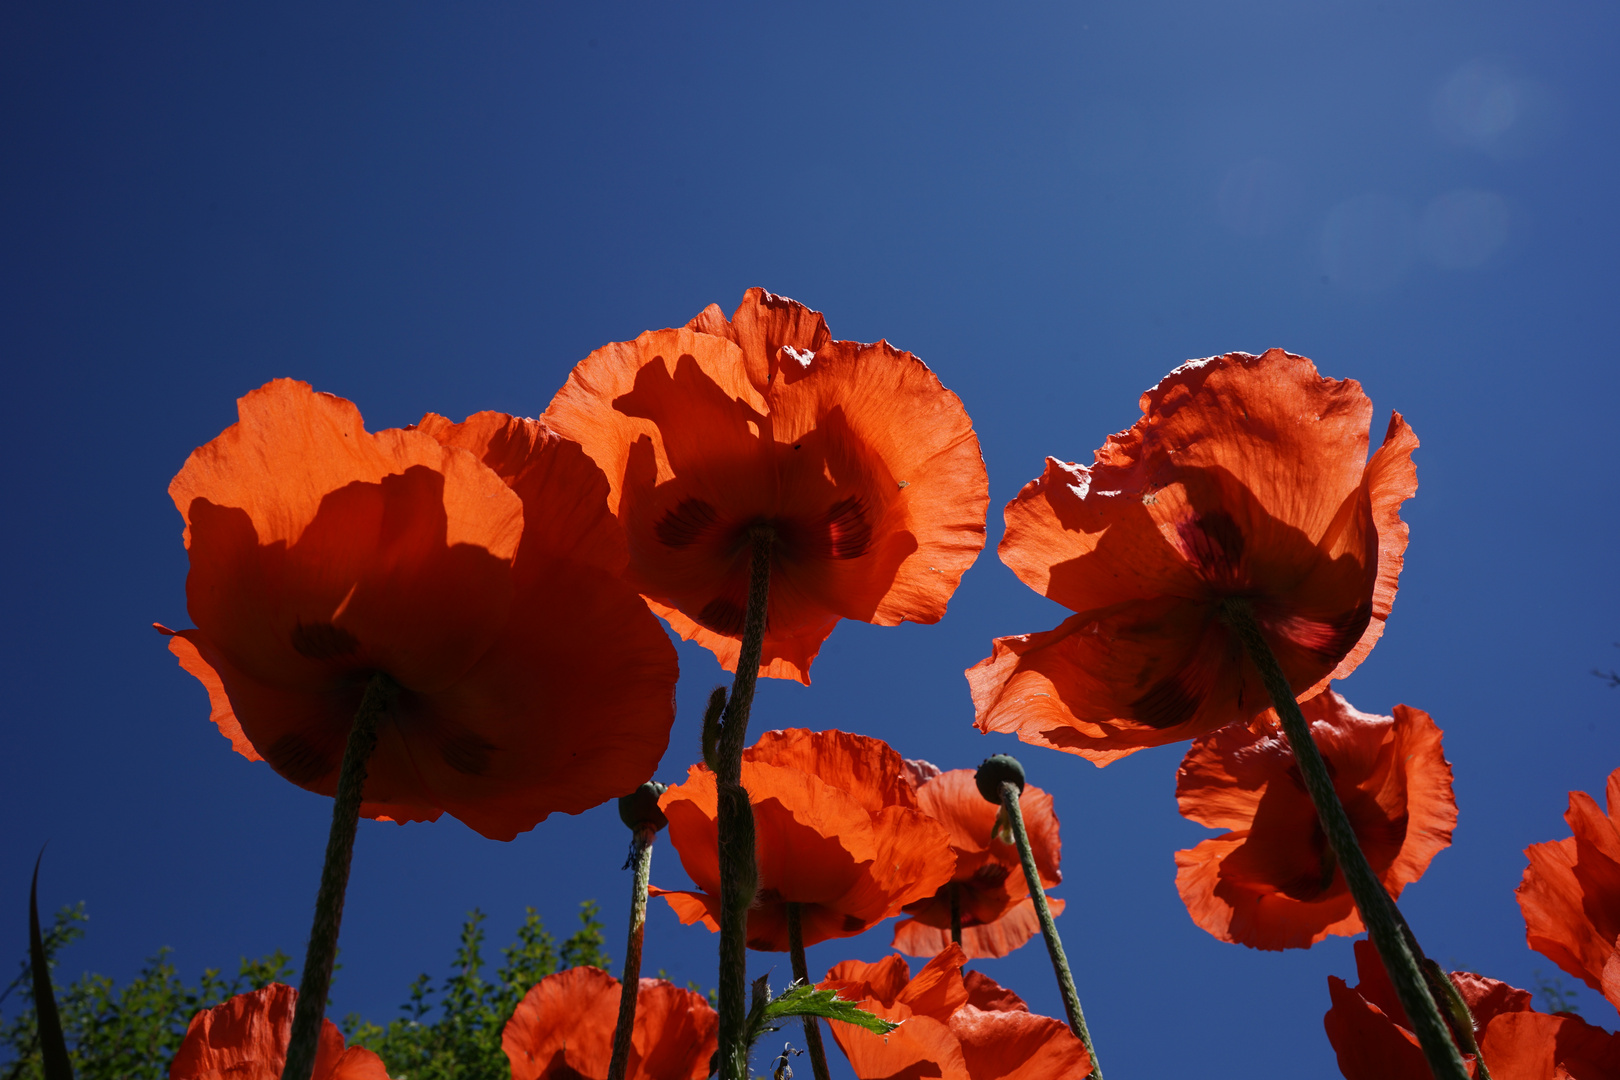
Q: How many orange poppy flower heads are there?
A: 11